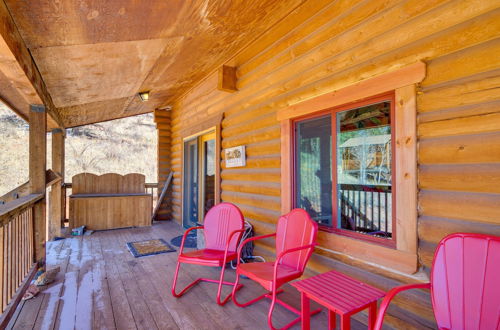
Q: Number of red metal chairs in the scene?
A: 3